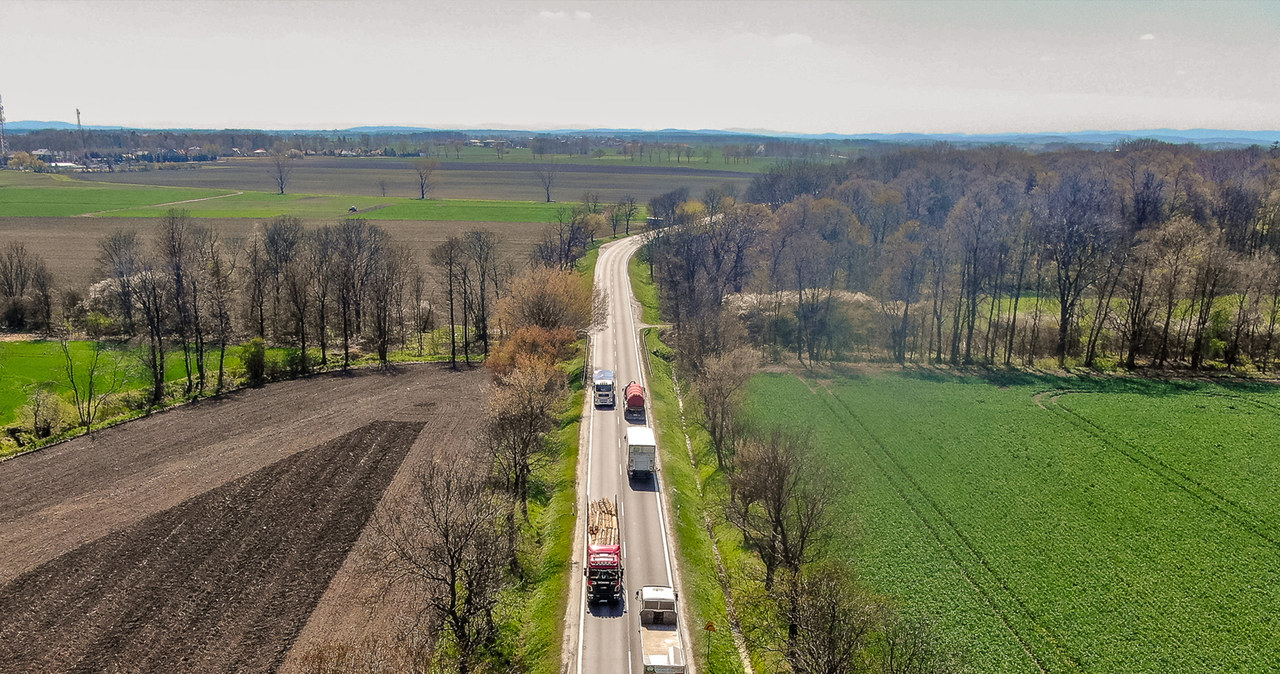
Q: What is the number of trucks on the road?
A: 5